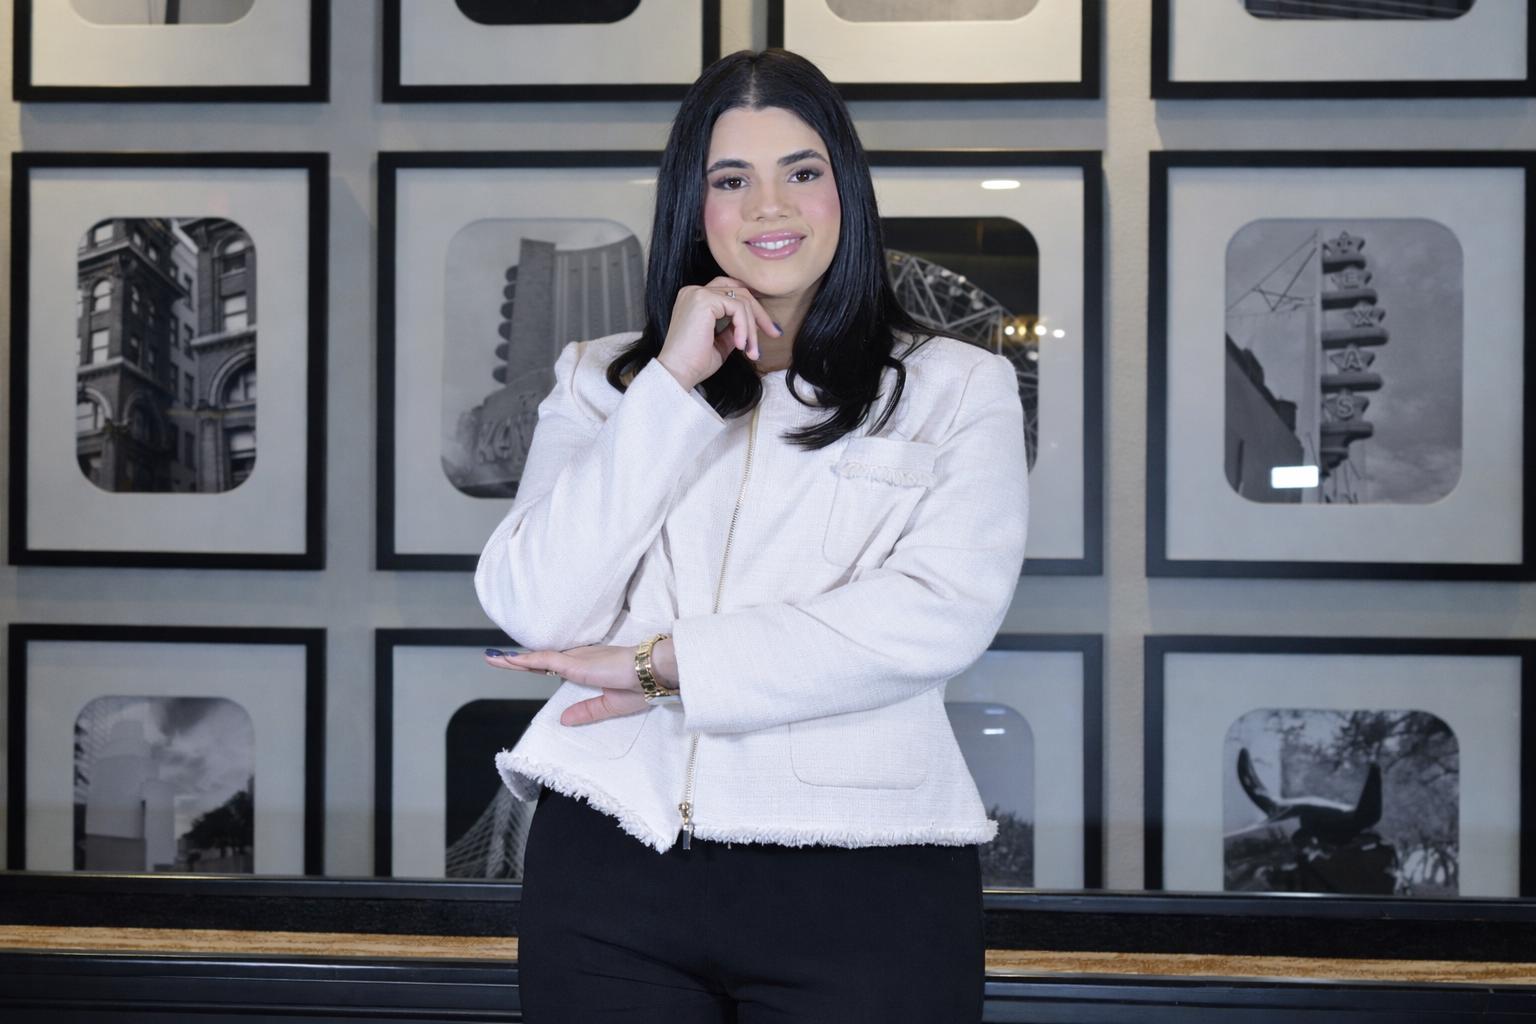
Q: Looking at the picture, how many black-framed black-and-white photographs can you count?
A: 12